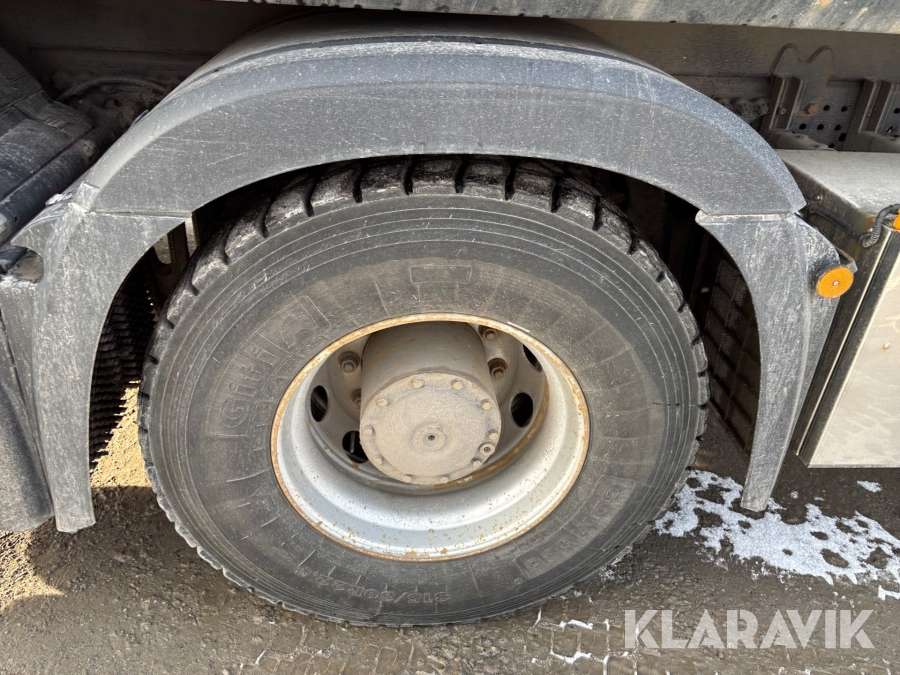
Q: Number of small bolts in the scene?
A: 10